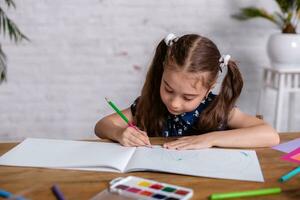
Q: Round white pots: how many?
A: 1